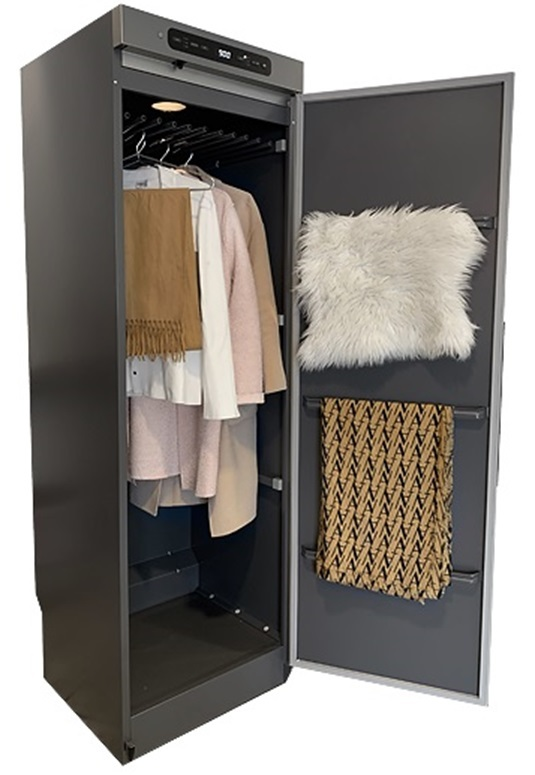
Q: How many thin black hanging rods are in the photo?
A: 11